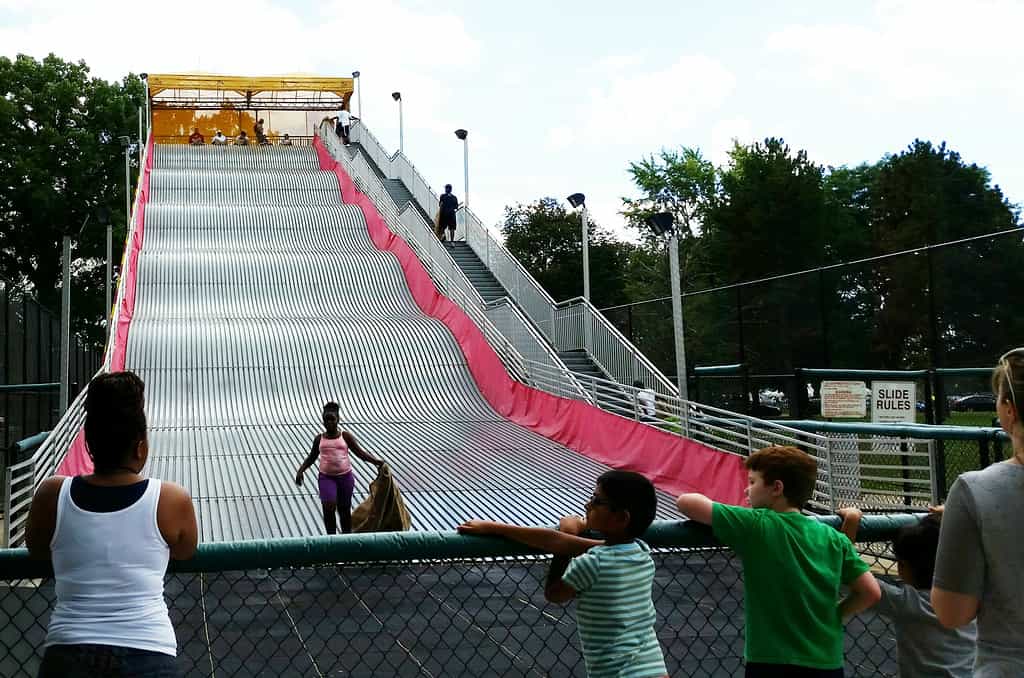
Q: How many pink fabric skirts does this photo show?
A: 2